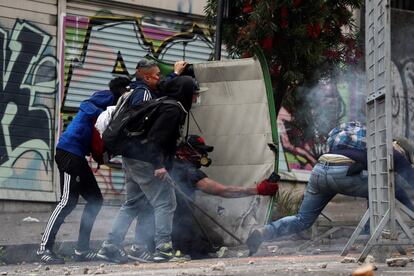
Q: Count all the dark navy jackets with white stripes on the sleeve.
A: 1